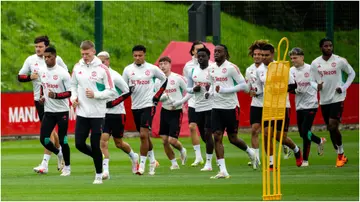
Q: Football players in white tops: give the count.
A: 13